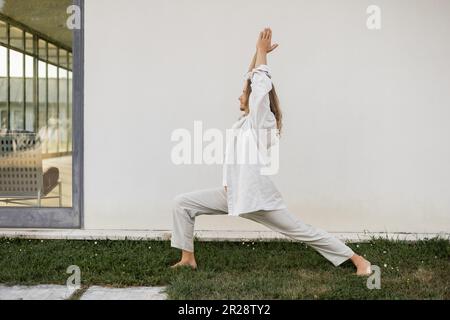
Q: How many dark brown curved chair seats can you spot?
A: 1